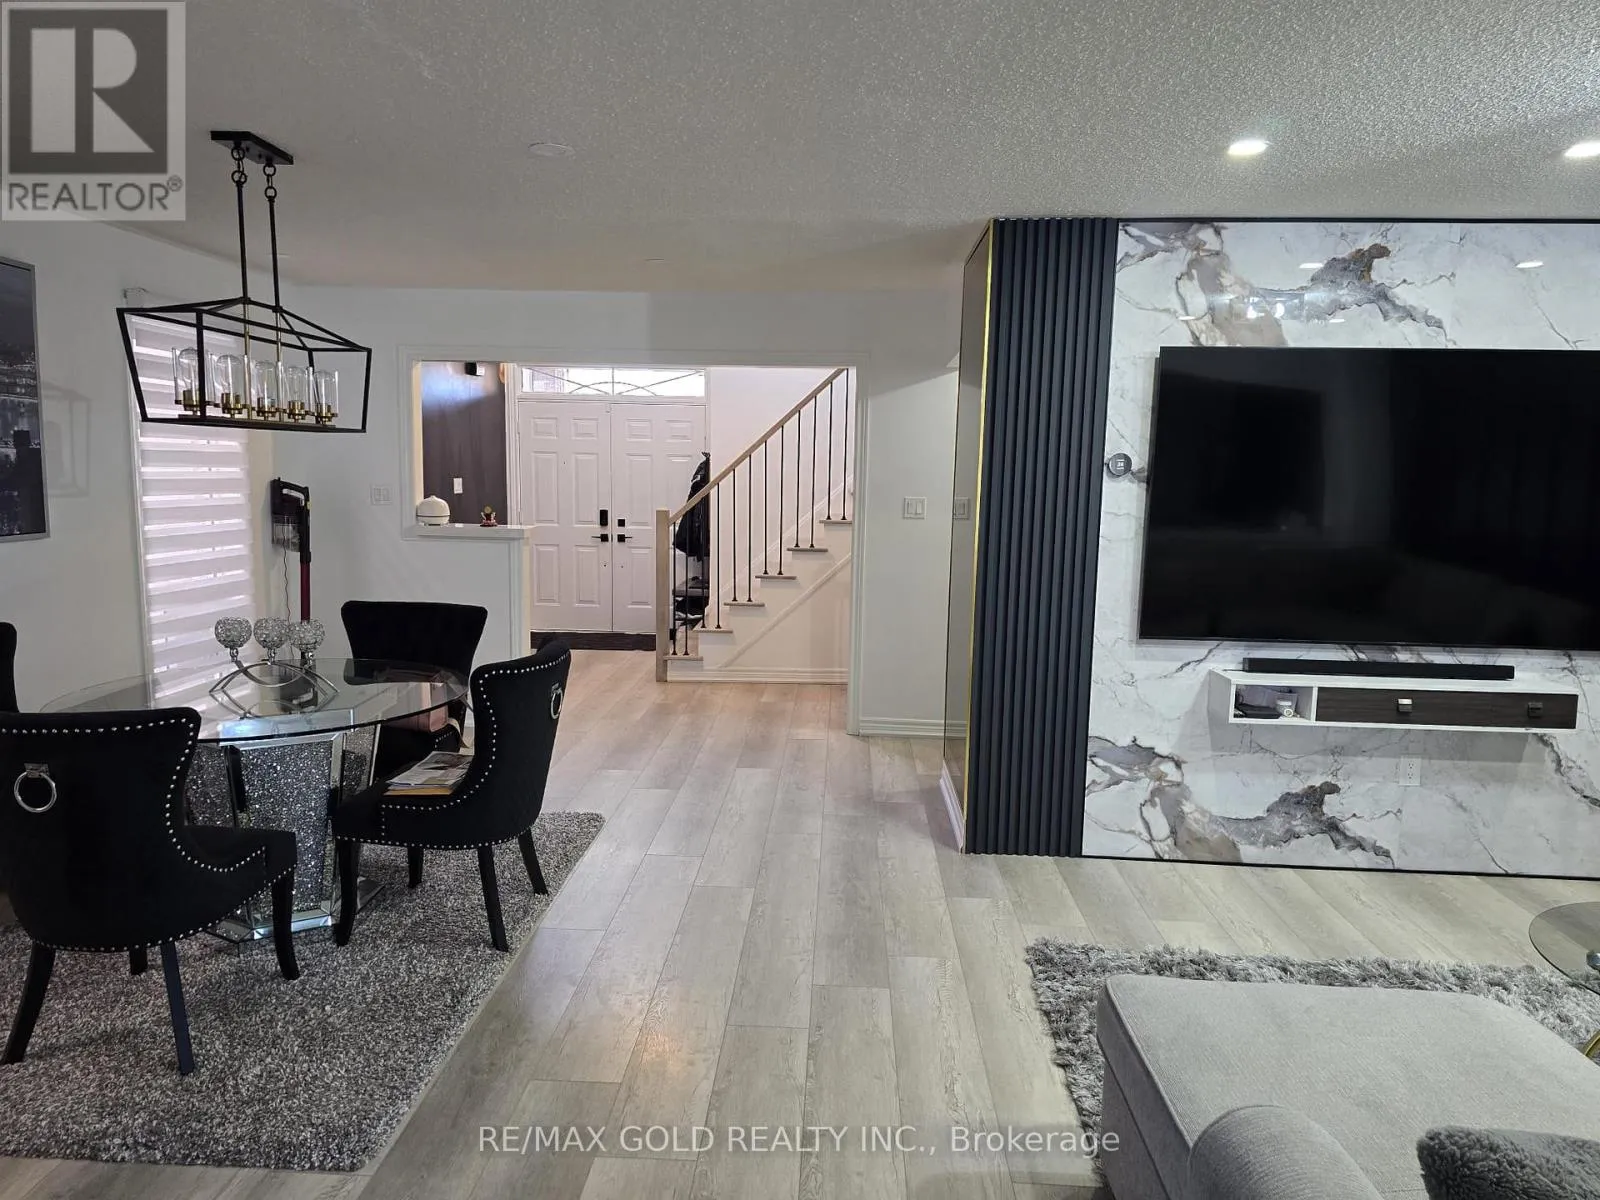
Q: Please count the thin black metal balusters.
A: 12